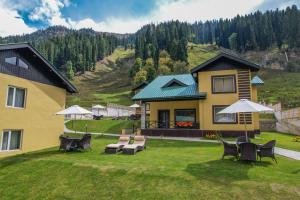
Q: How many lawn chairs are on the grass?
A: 2